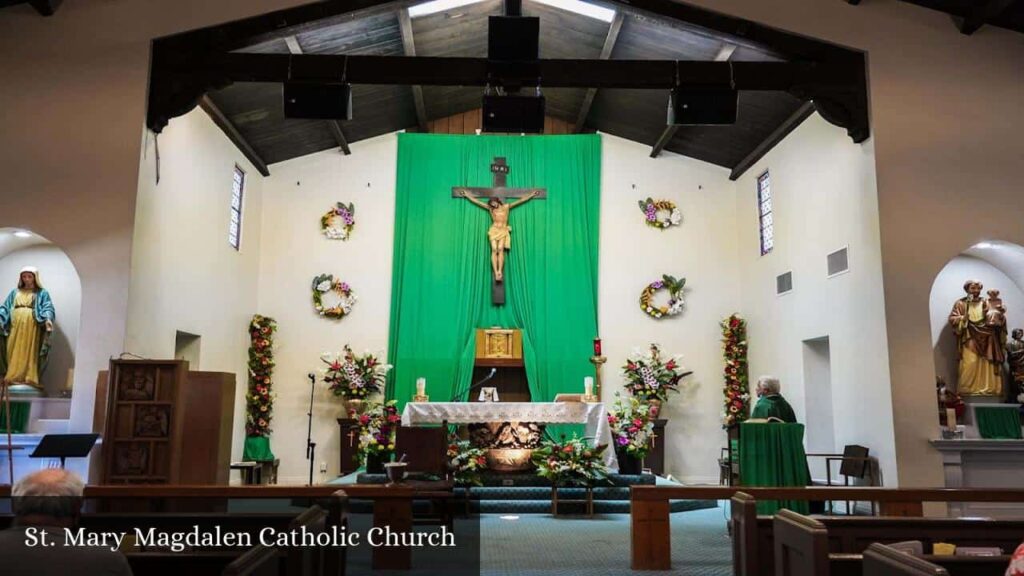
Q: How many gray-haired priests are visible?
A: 1